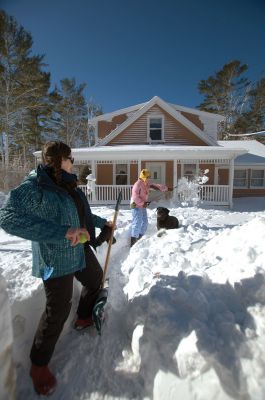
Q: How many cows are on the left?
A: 0